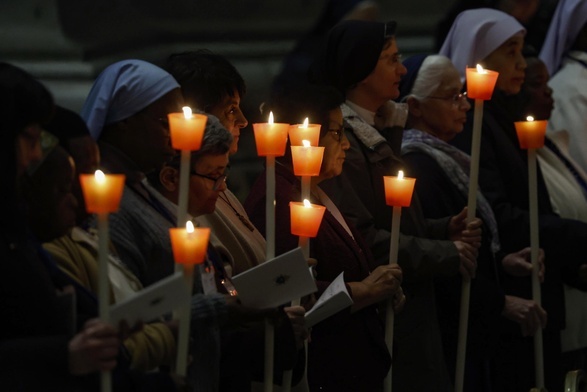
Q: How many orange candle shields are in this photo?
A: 10